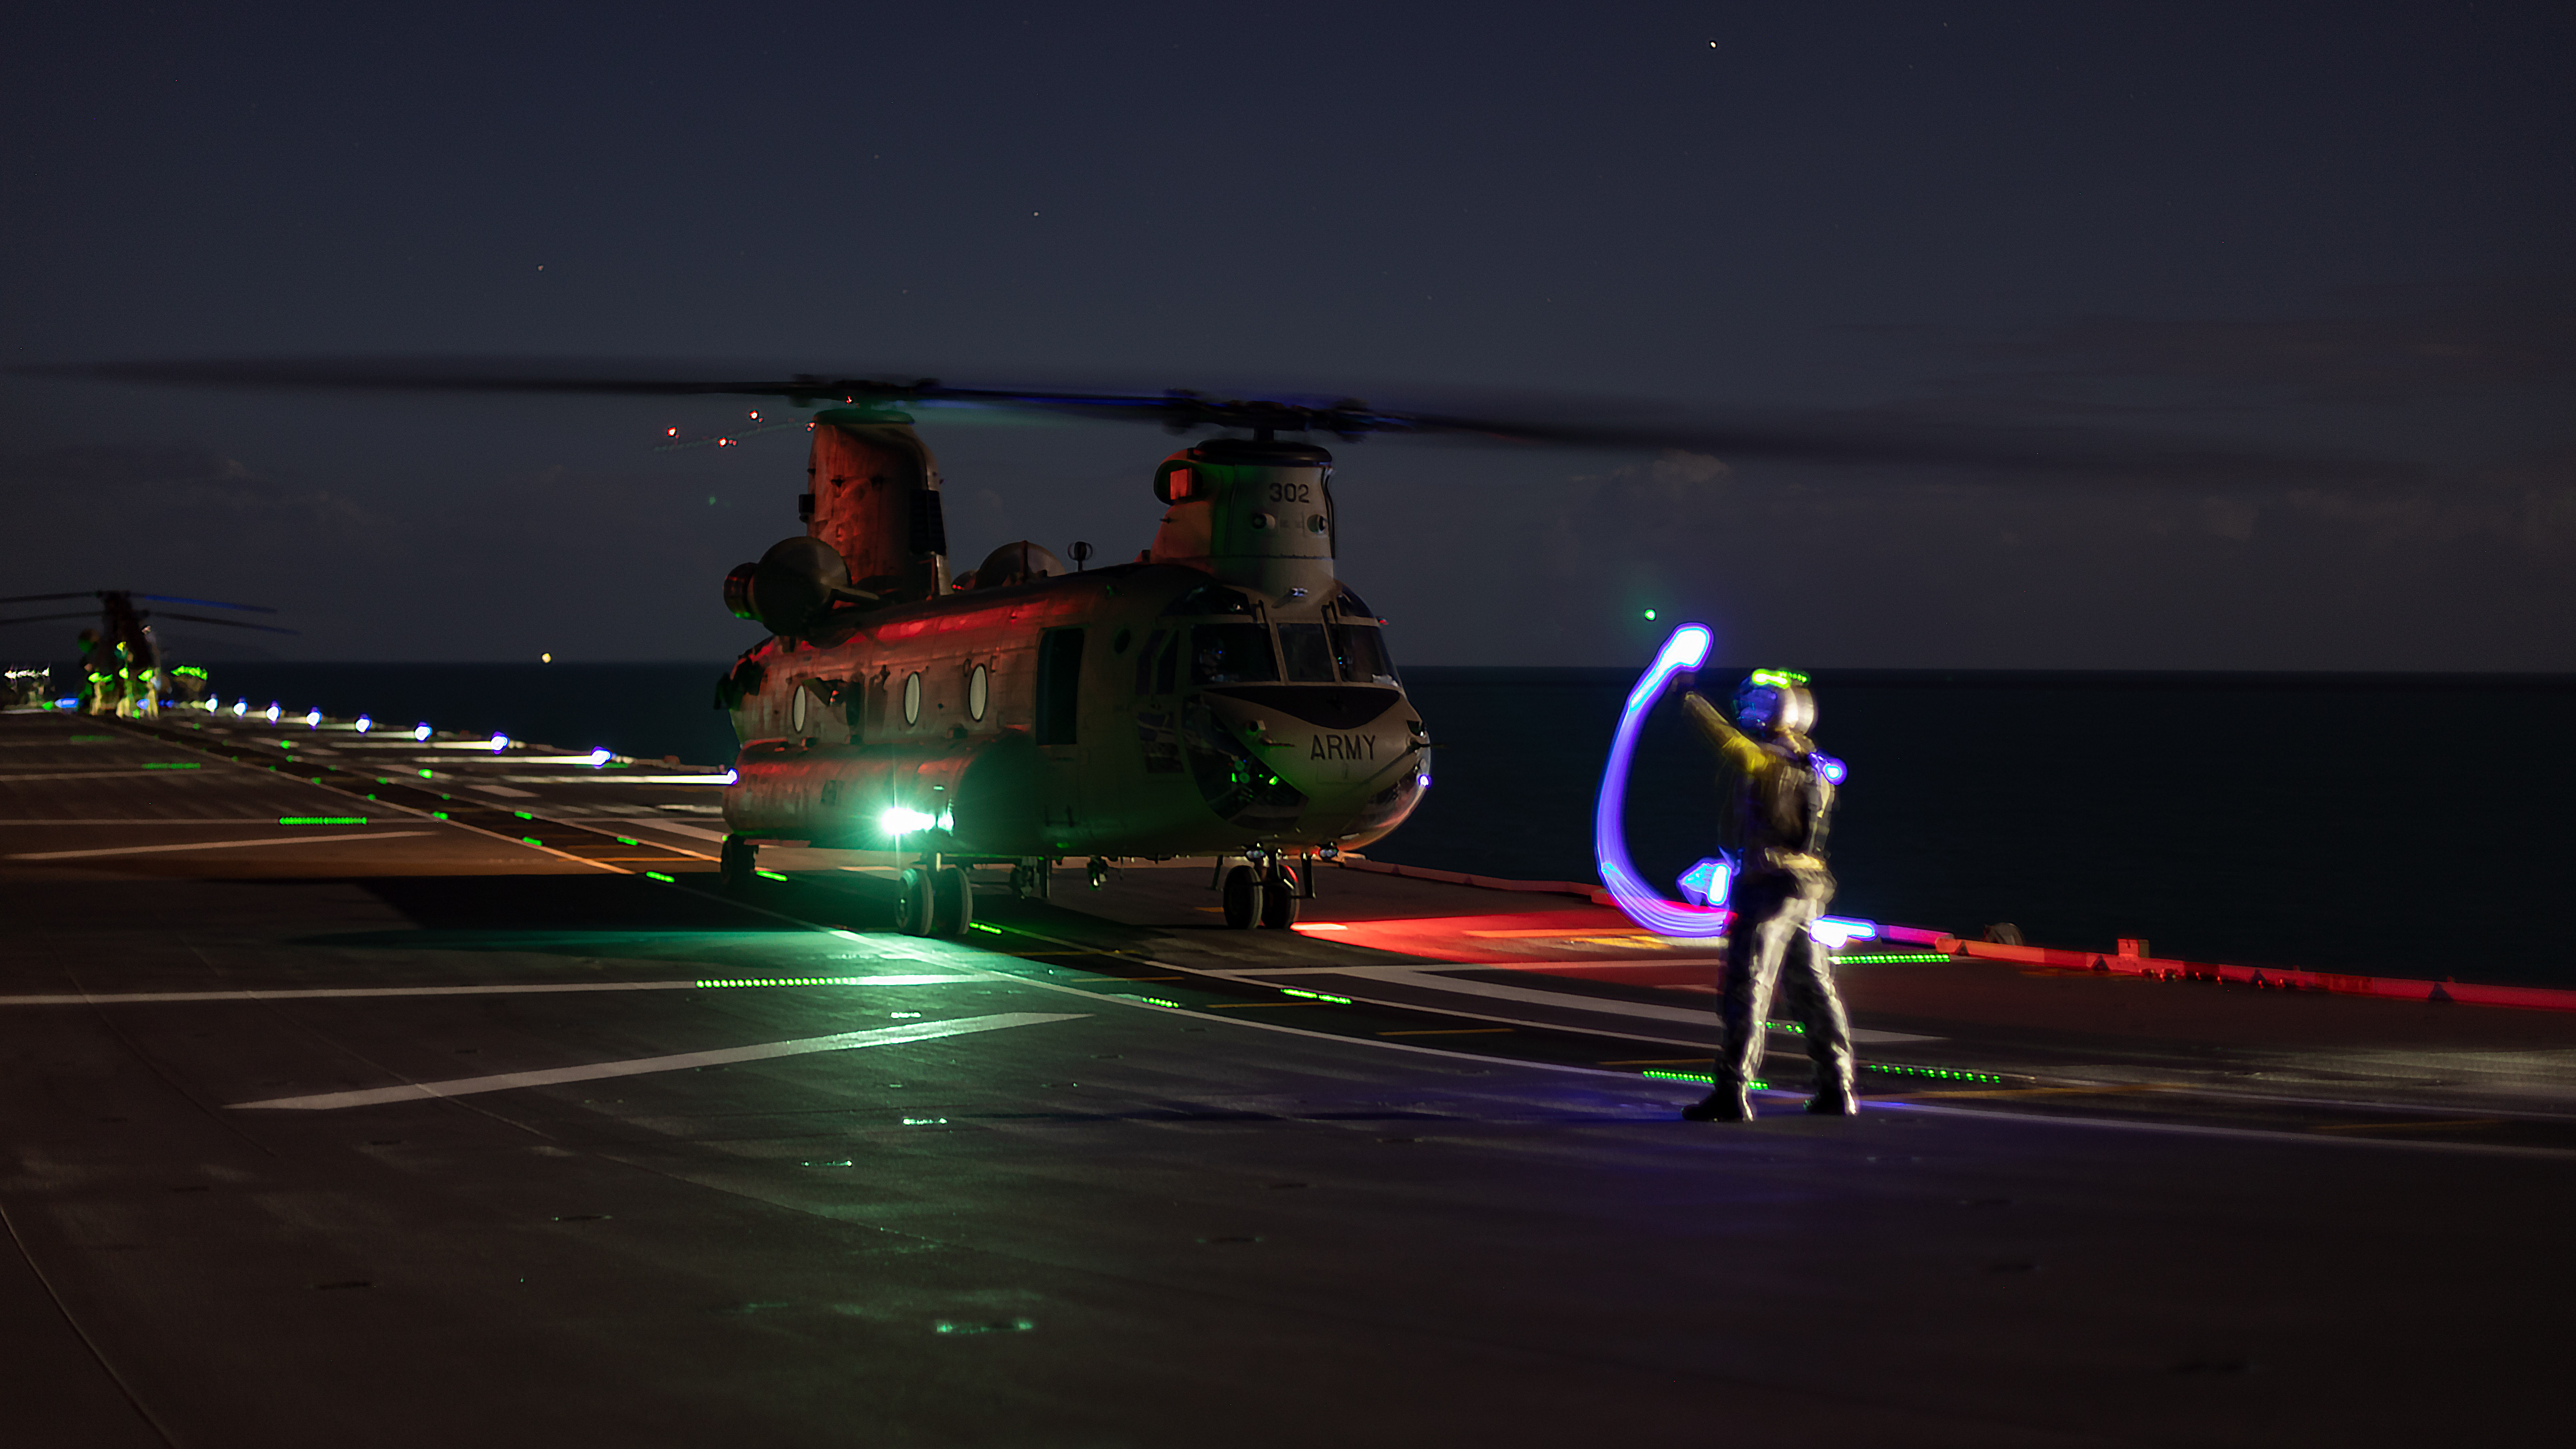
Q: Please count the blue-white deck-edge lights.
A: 9